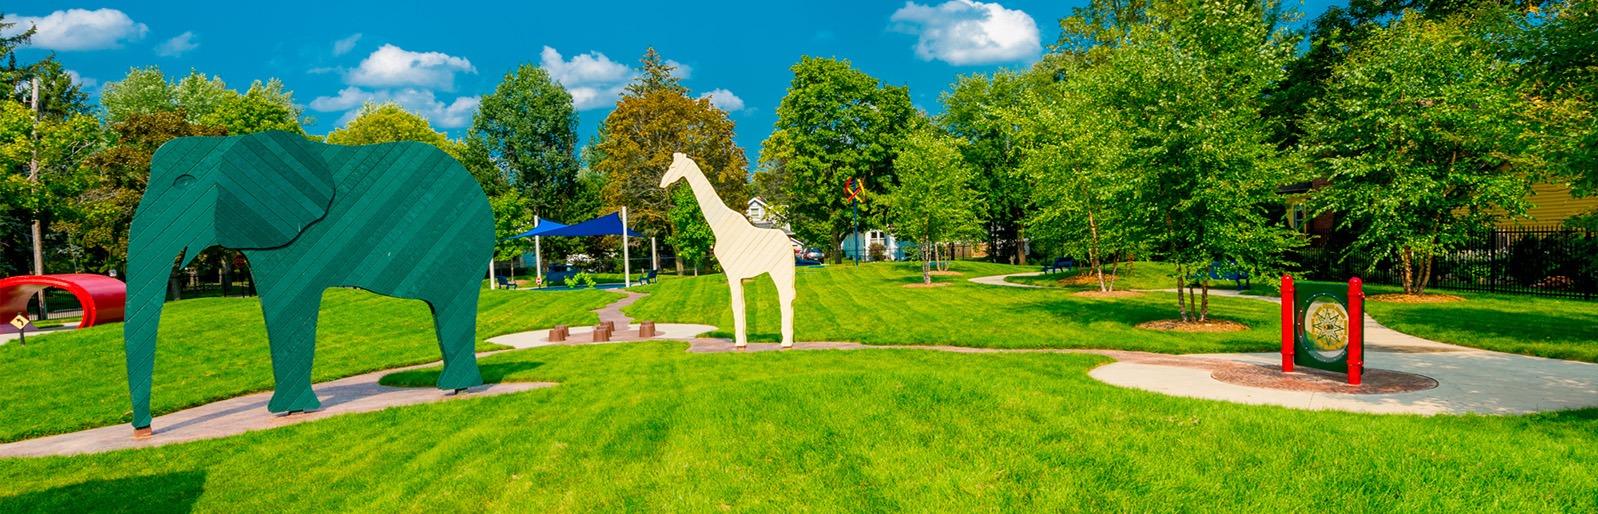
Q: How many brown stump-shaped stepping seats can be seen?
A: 7